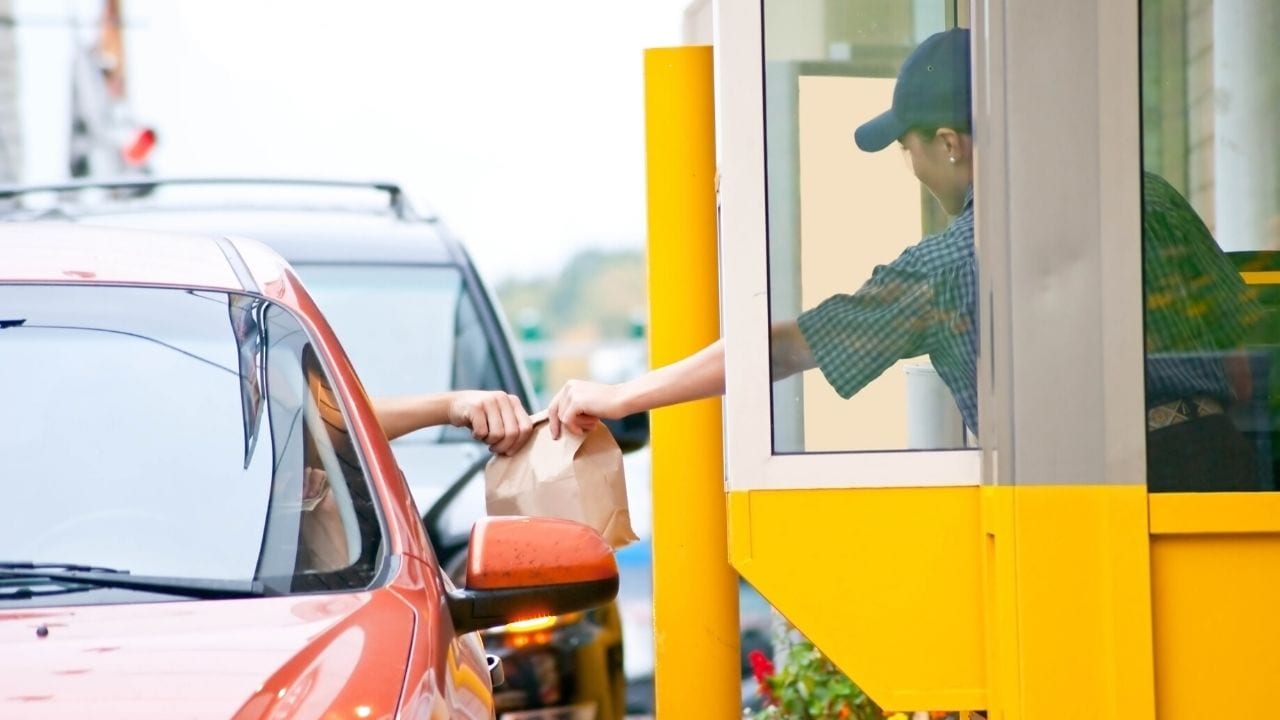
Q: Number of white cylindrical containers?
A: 1